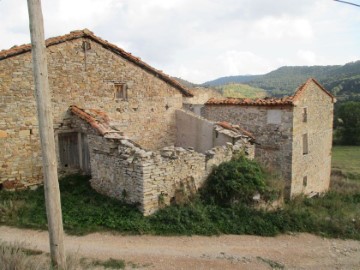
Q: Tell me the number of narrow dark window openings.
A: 3